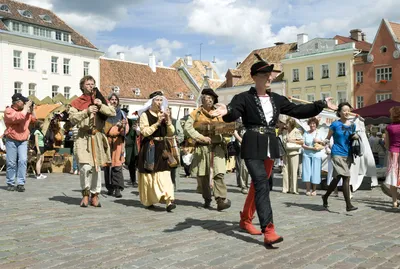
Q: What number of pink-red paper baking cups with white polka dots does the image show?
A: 0